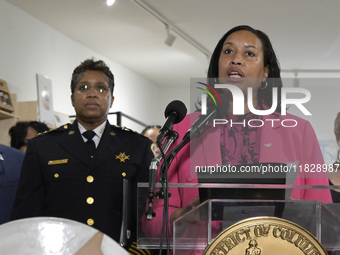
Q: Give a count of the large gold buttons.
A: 3